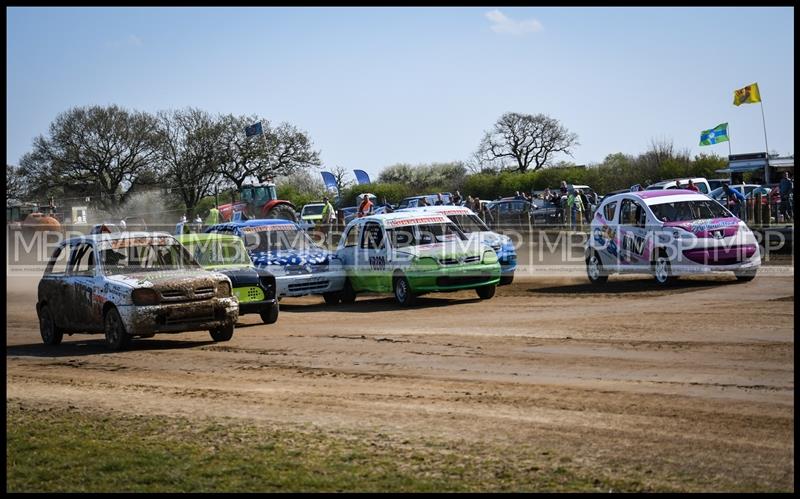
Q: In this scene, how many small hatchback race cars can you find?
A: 6